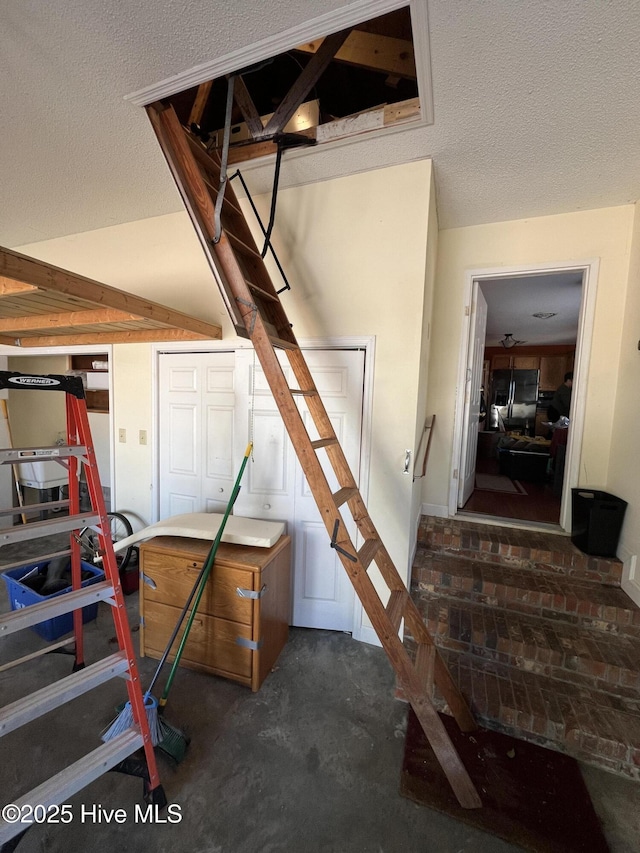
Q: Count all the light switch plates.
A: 2